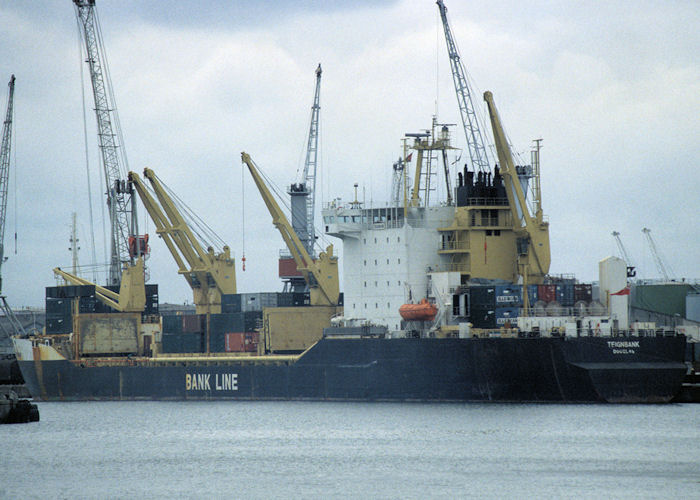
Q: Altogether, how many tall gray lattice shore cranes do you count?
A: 4